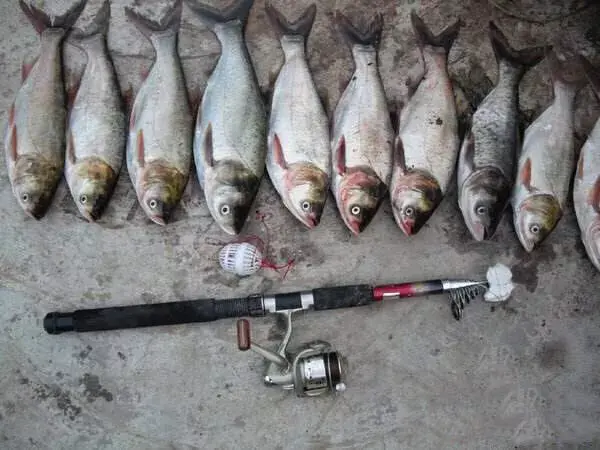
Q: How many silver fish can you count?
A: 10